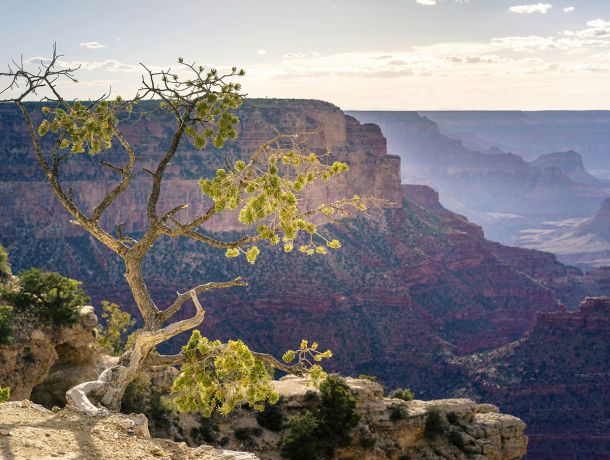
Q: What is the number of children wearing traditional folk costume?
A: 0